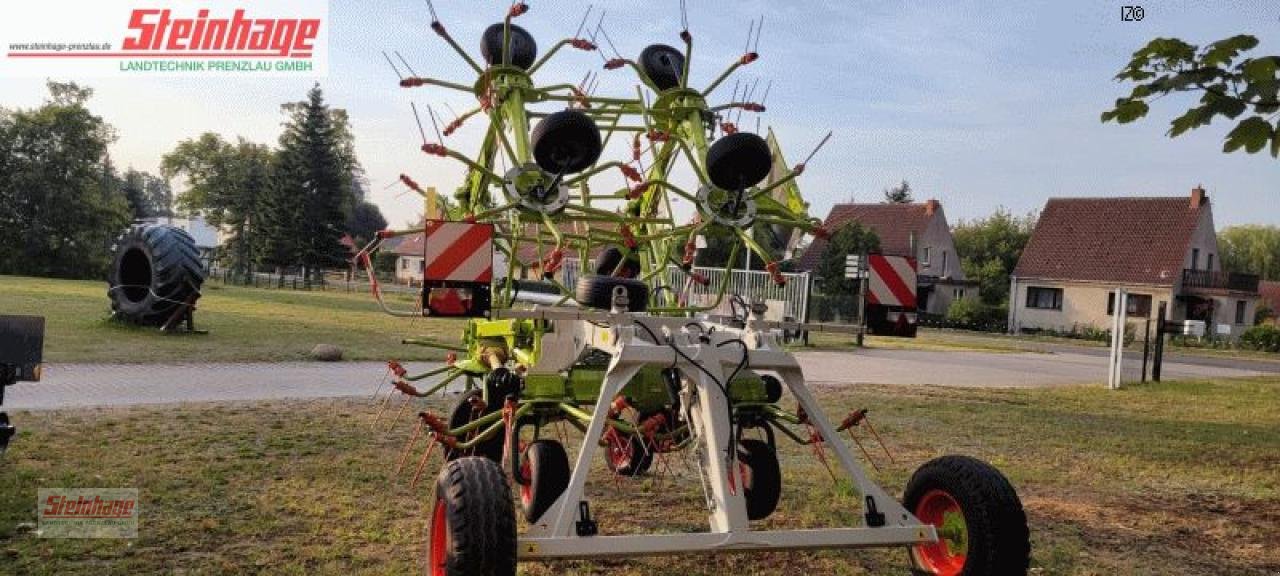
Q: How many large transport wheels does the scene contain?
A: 2